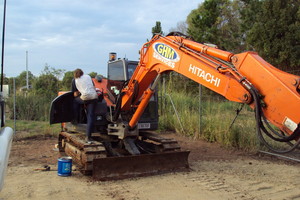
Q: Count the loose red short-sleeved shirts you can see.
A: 0